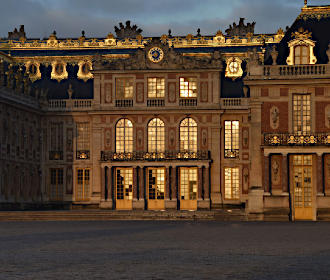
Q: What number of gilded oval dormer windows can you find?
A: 4